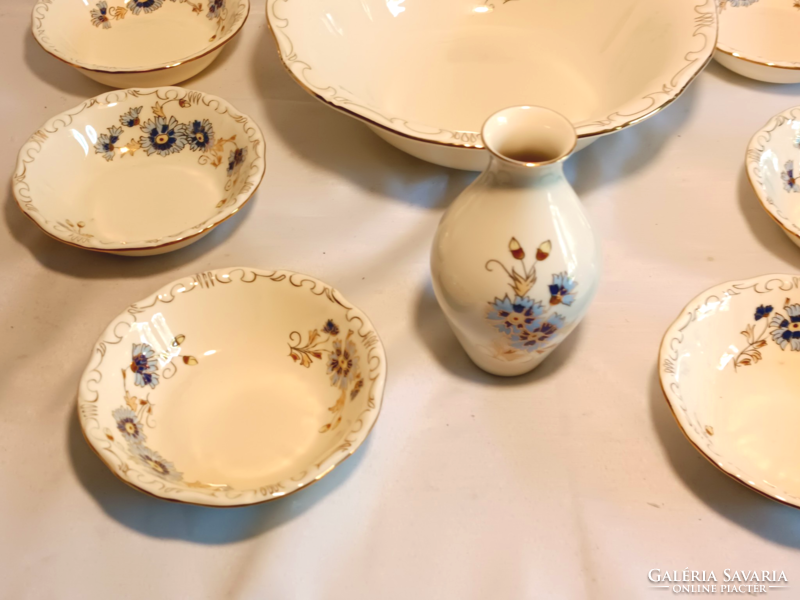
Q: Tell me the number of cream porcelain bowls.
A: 7